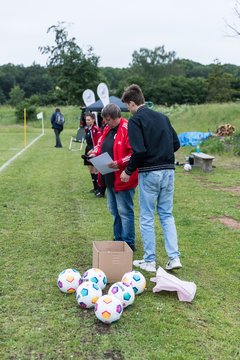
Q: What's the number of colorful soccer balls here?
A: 6